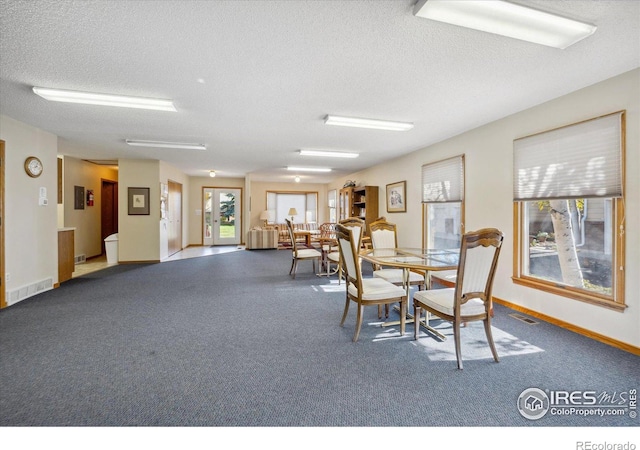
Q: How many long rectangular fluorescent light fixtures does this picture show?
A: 6